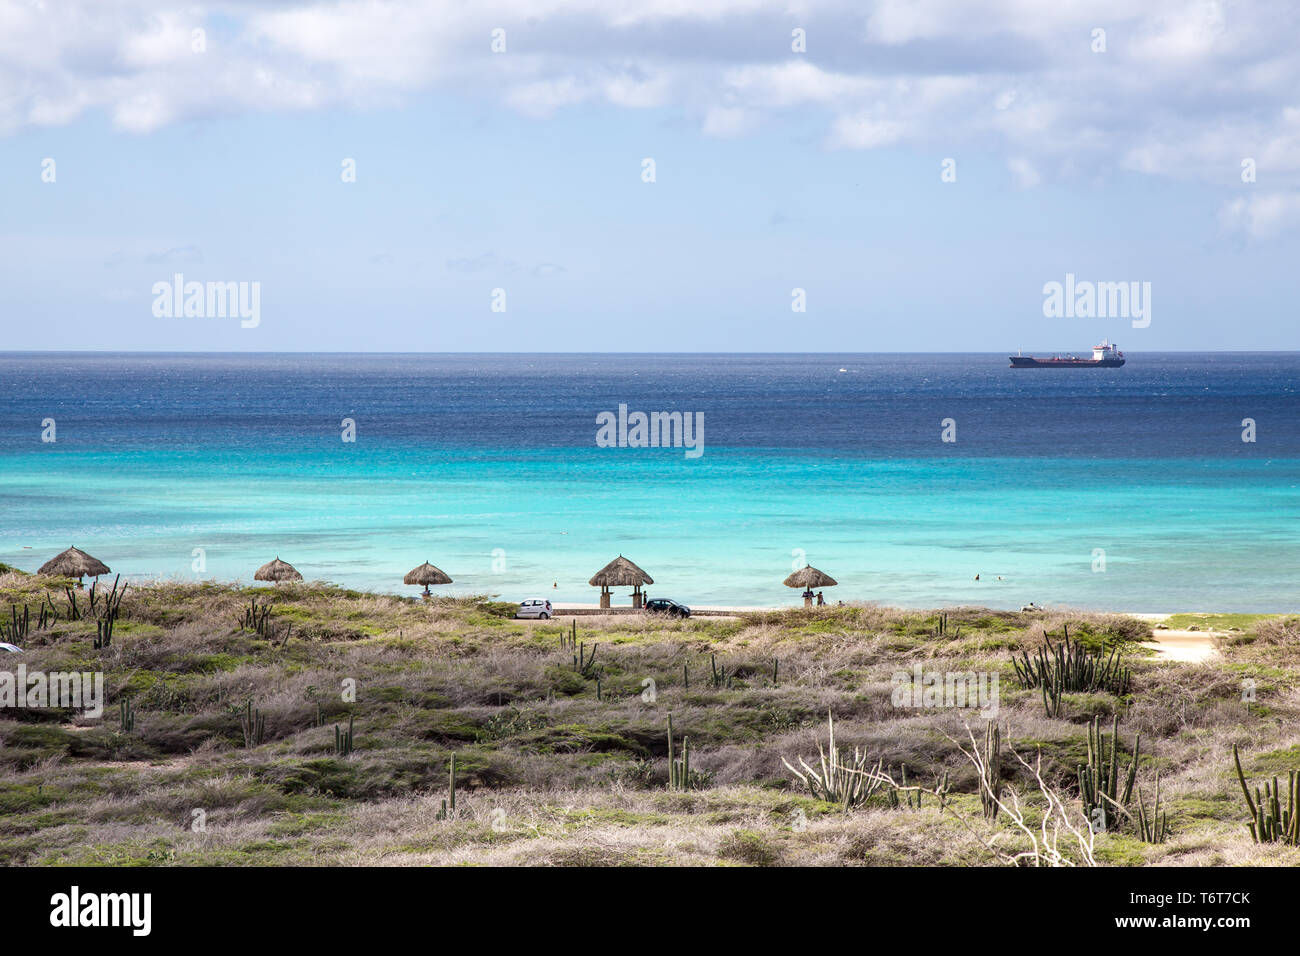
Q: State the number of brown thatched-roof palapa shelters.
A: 5